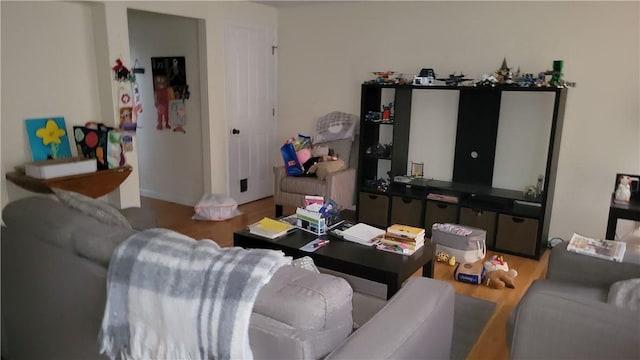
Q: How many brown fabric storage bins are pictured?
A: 5